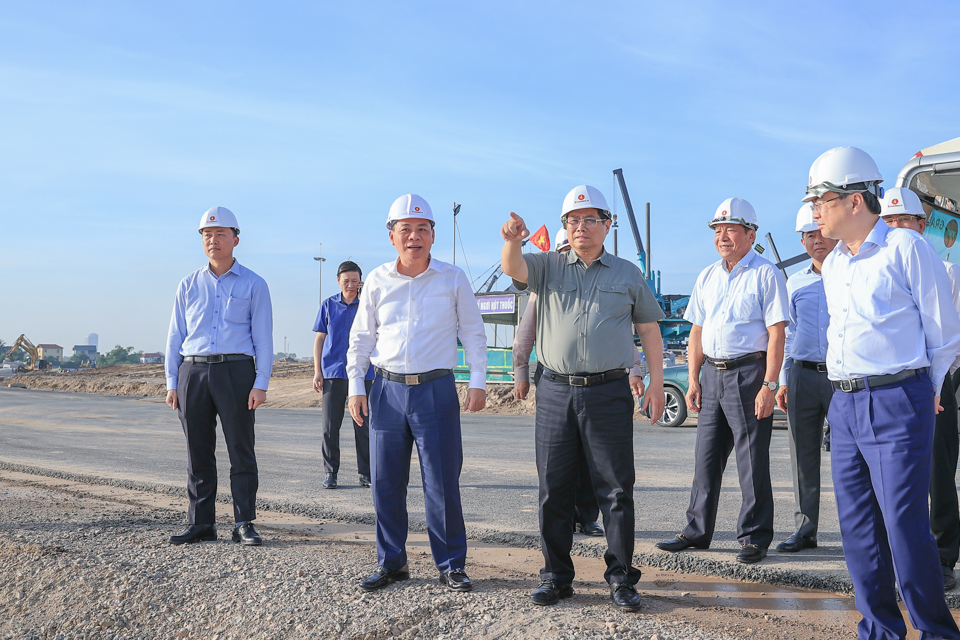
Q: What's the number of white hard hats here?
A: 8